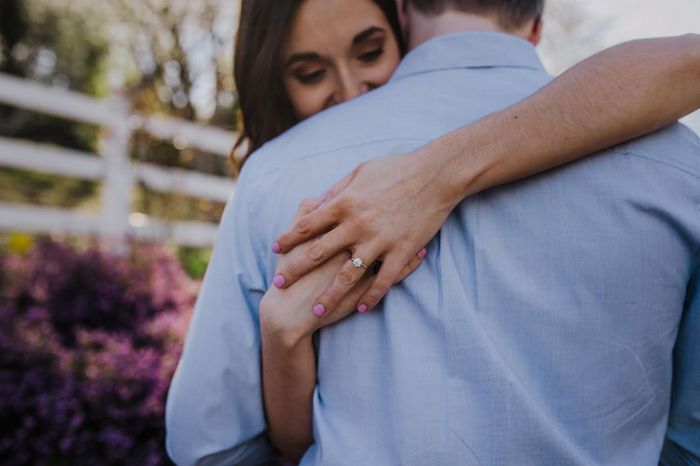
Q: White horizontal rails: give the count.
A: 3